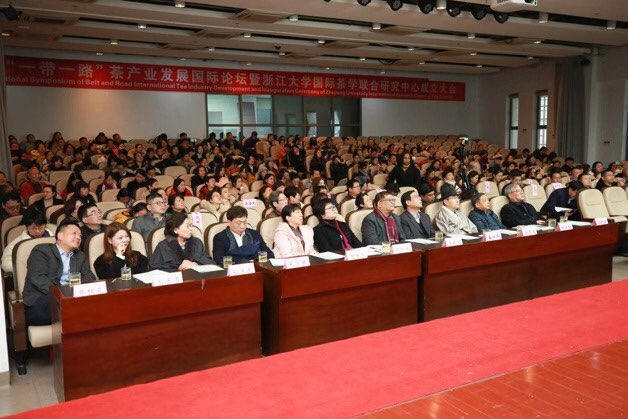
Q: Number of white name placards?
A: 11